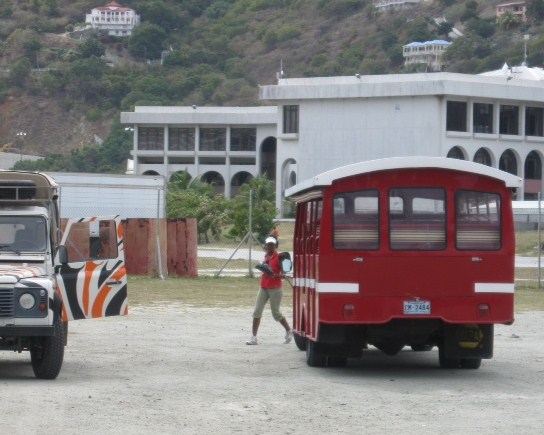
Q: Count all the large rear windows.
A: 3